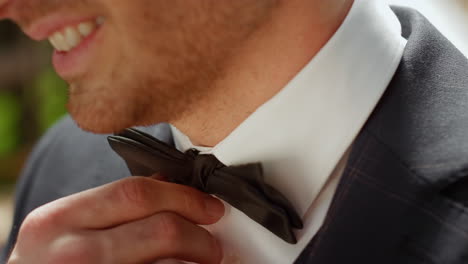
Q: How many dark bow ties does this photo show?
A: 1